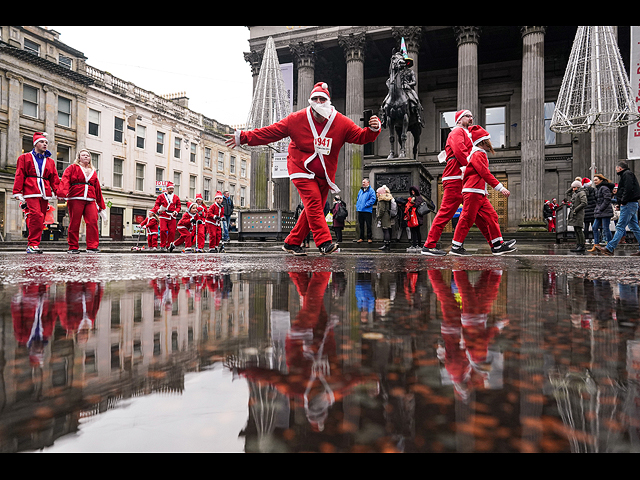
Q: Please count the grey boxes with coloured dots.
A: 1